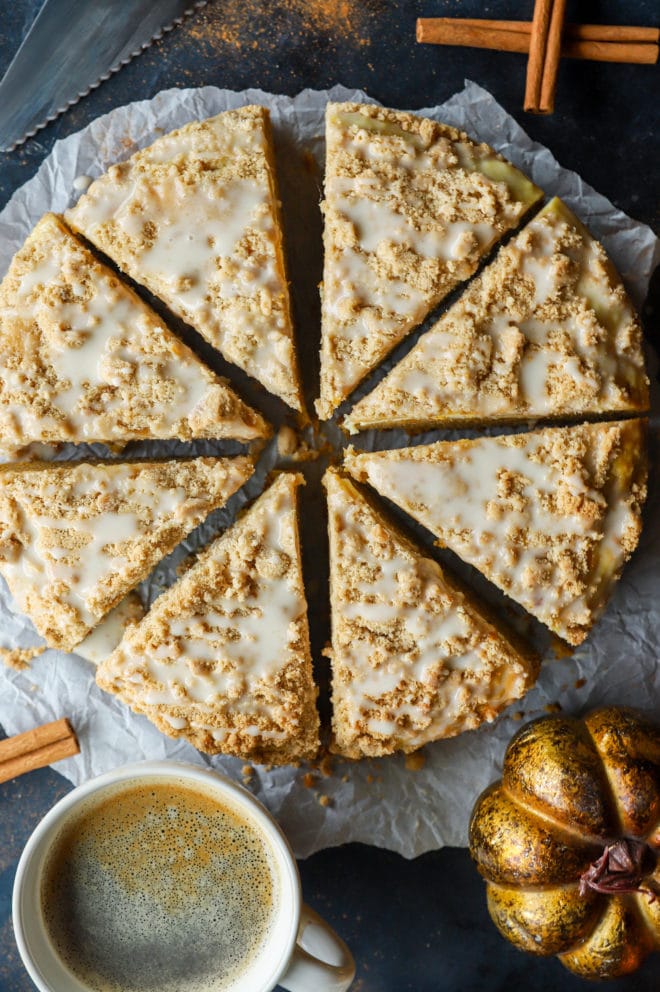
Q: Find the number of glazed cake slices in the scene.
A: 8